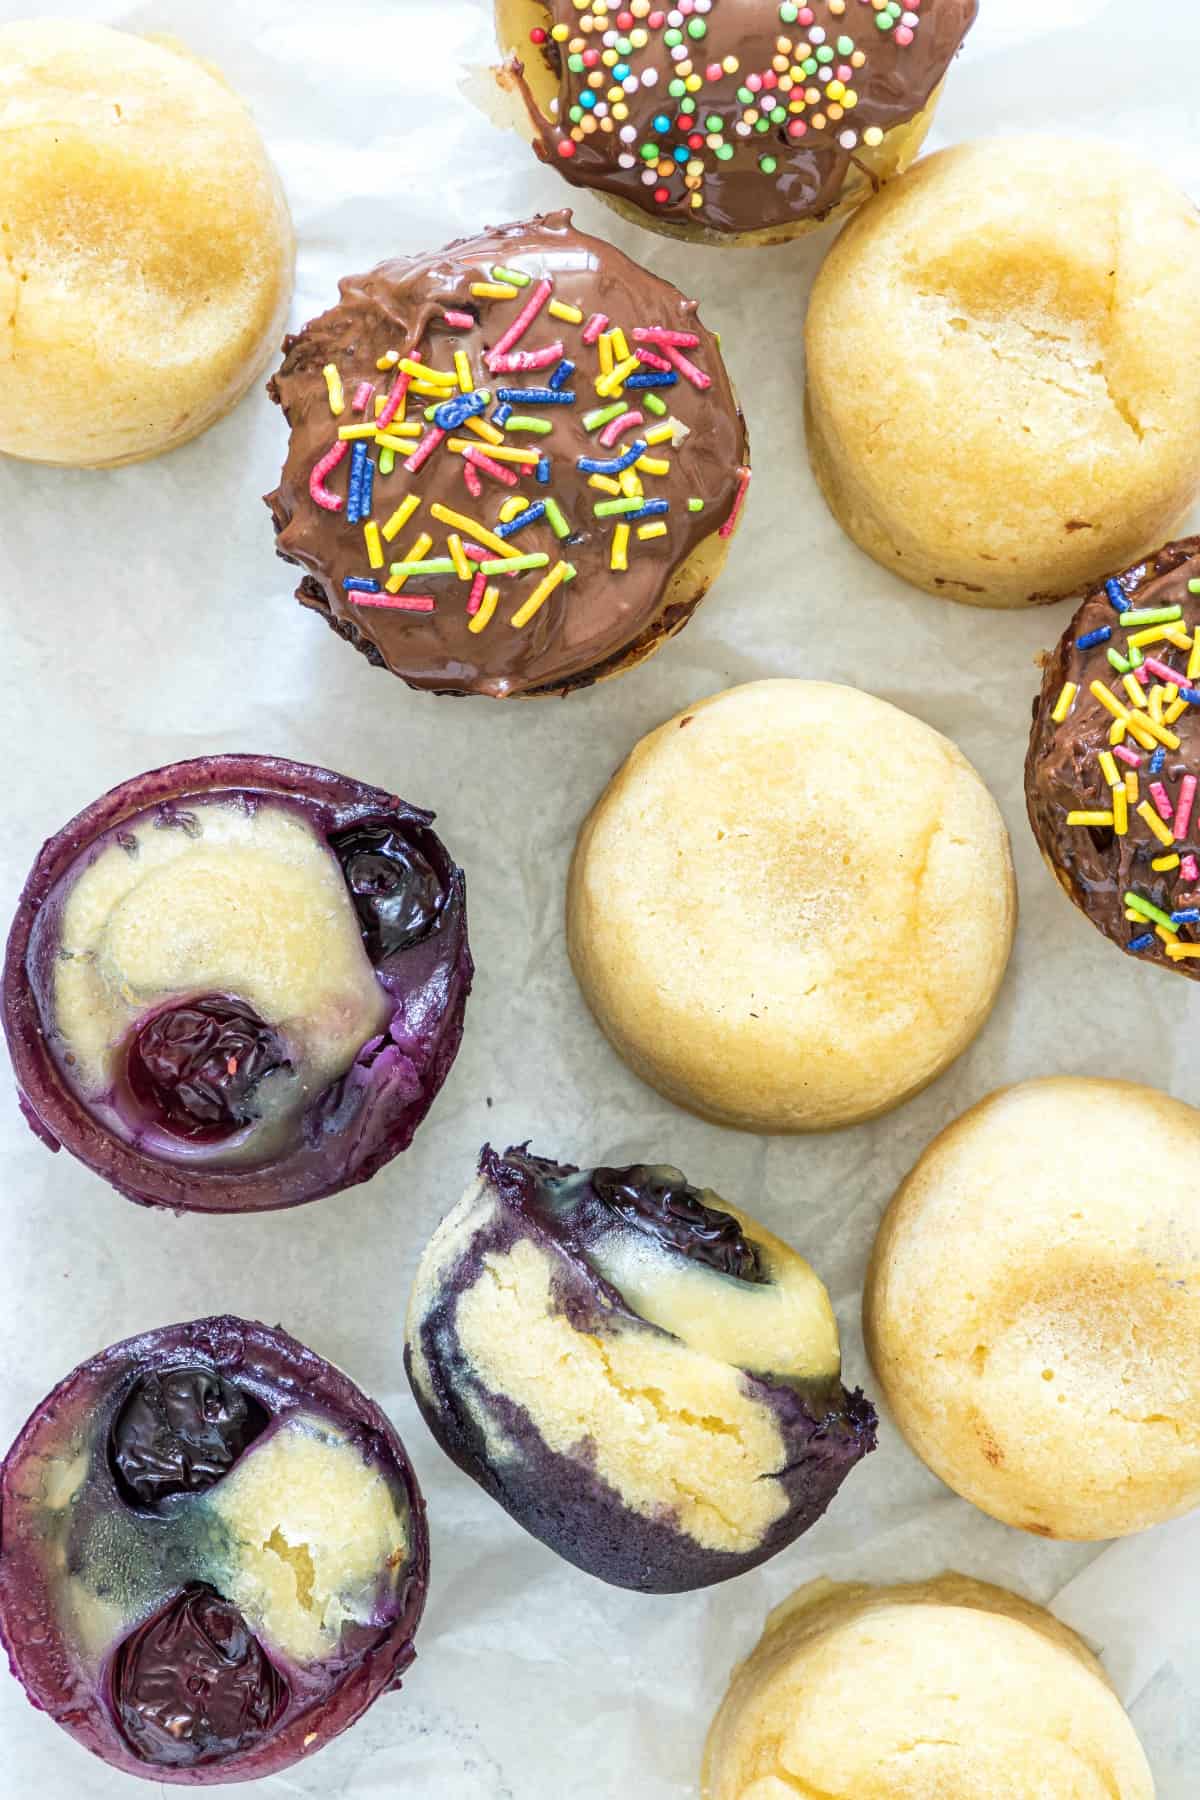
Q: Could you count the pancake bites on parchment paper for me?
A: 11